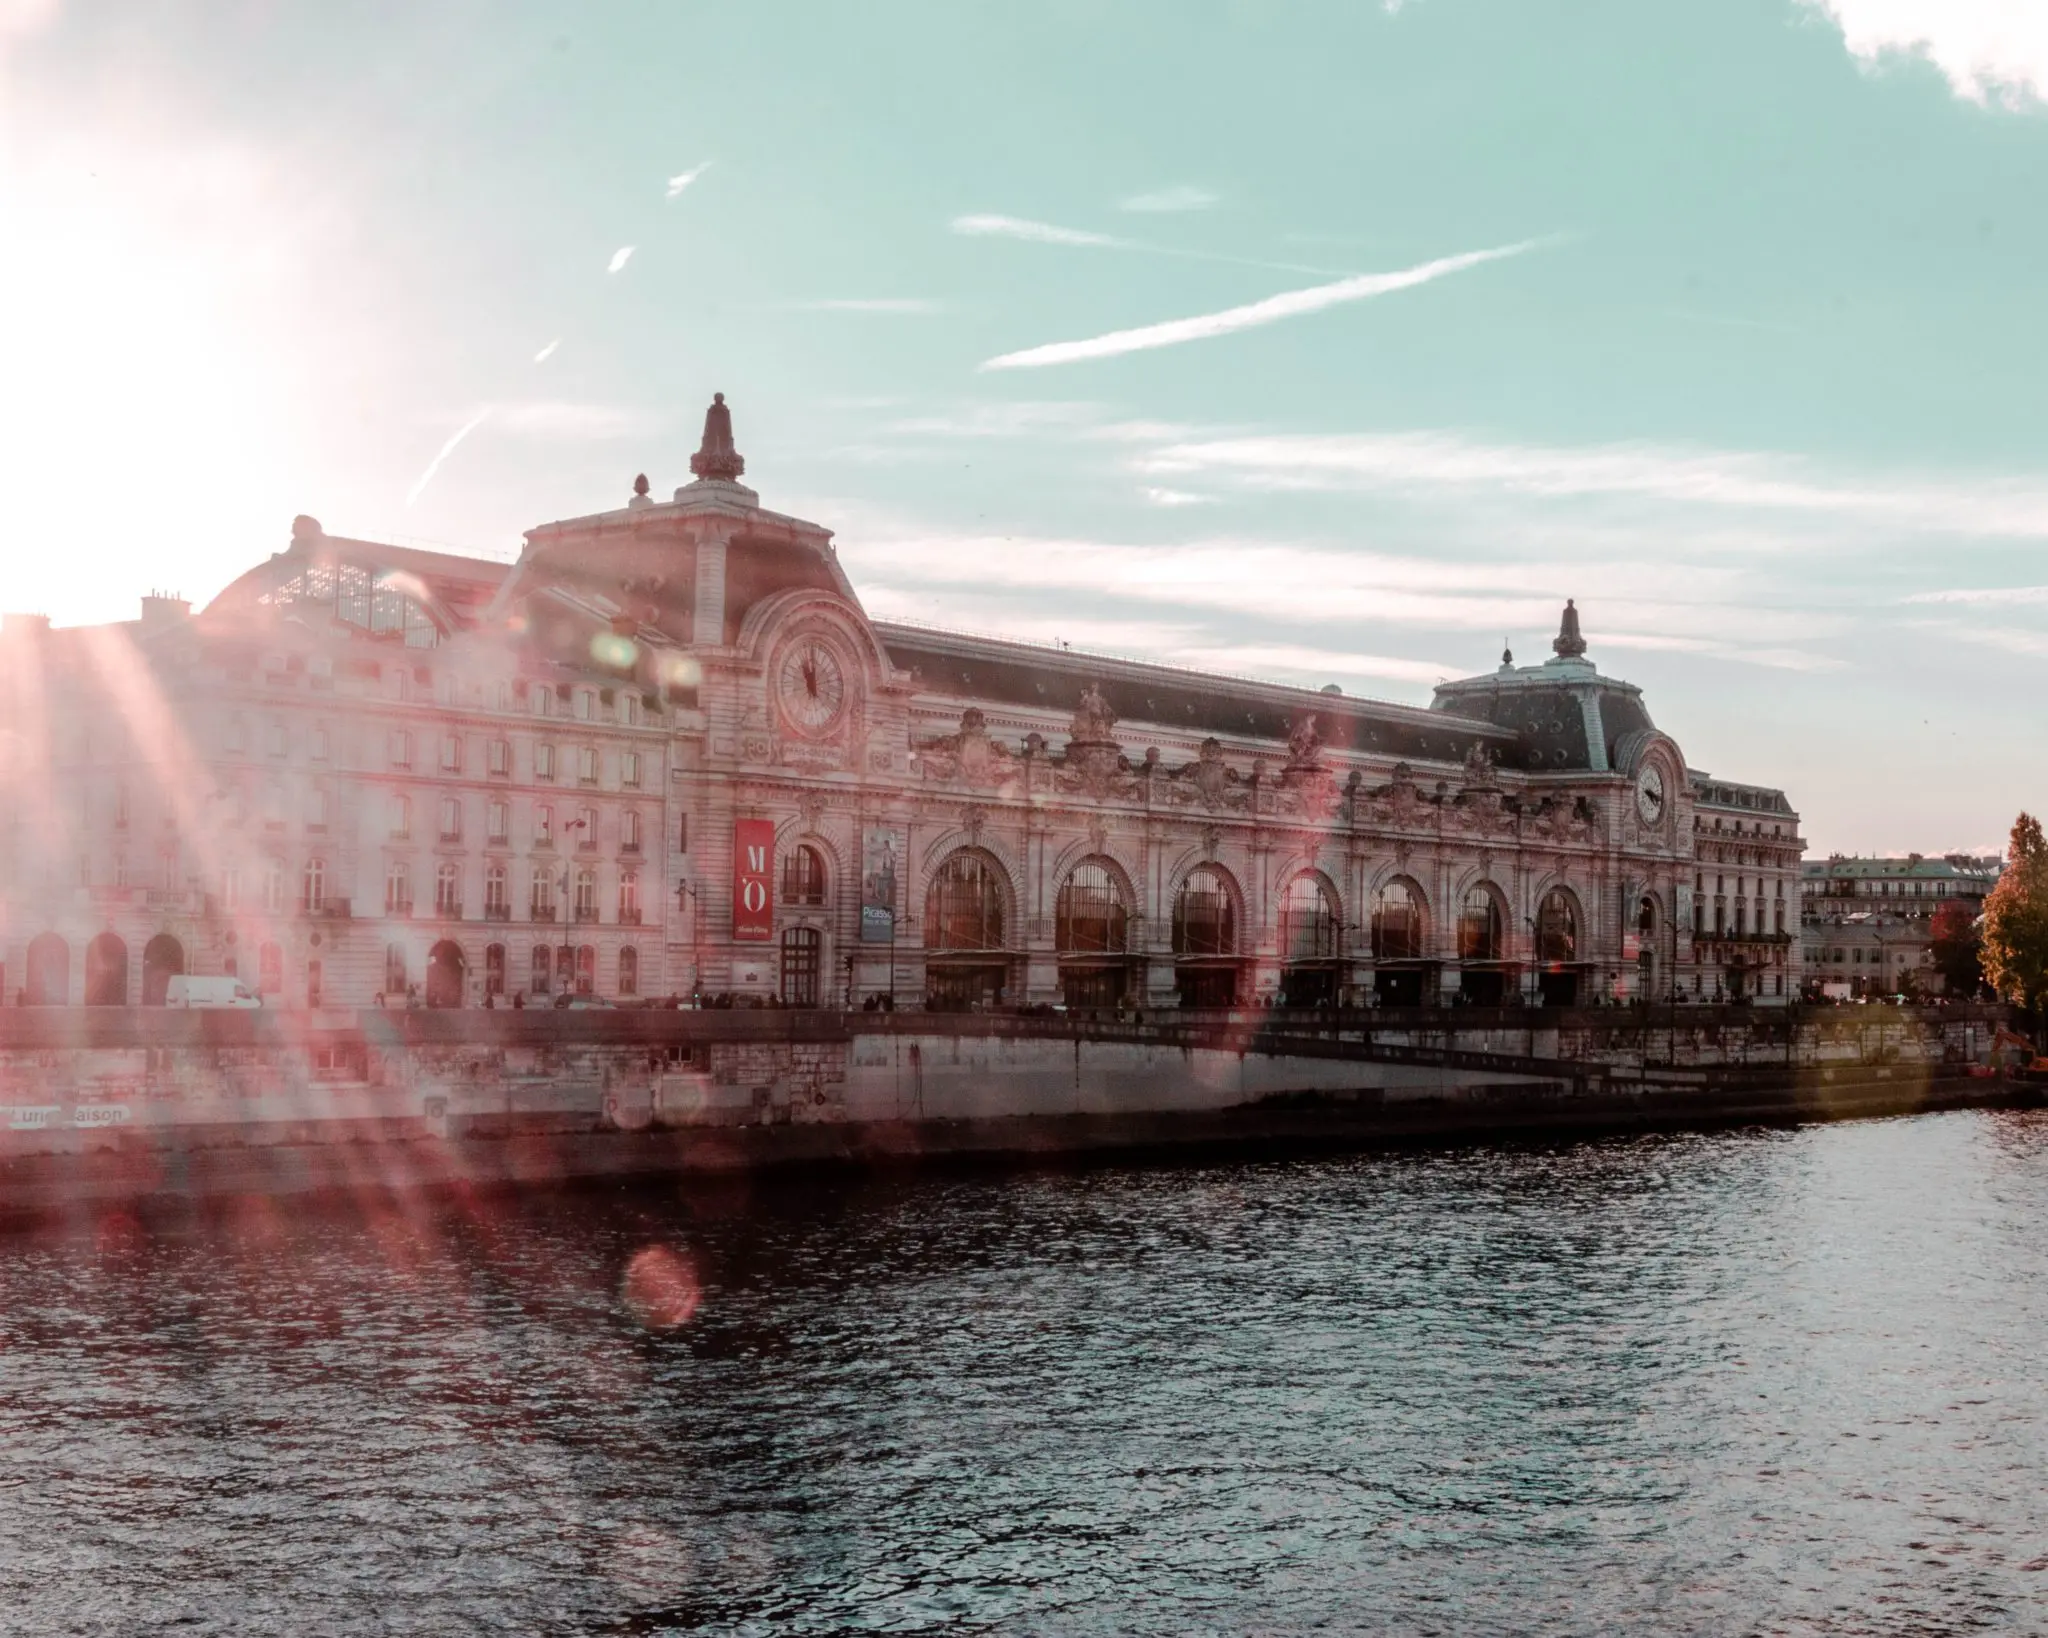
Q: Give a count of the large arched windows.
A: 7